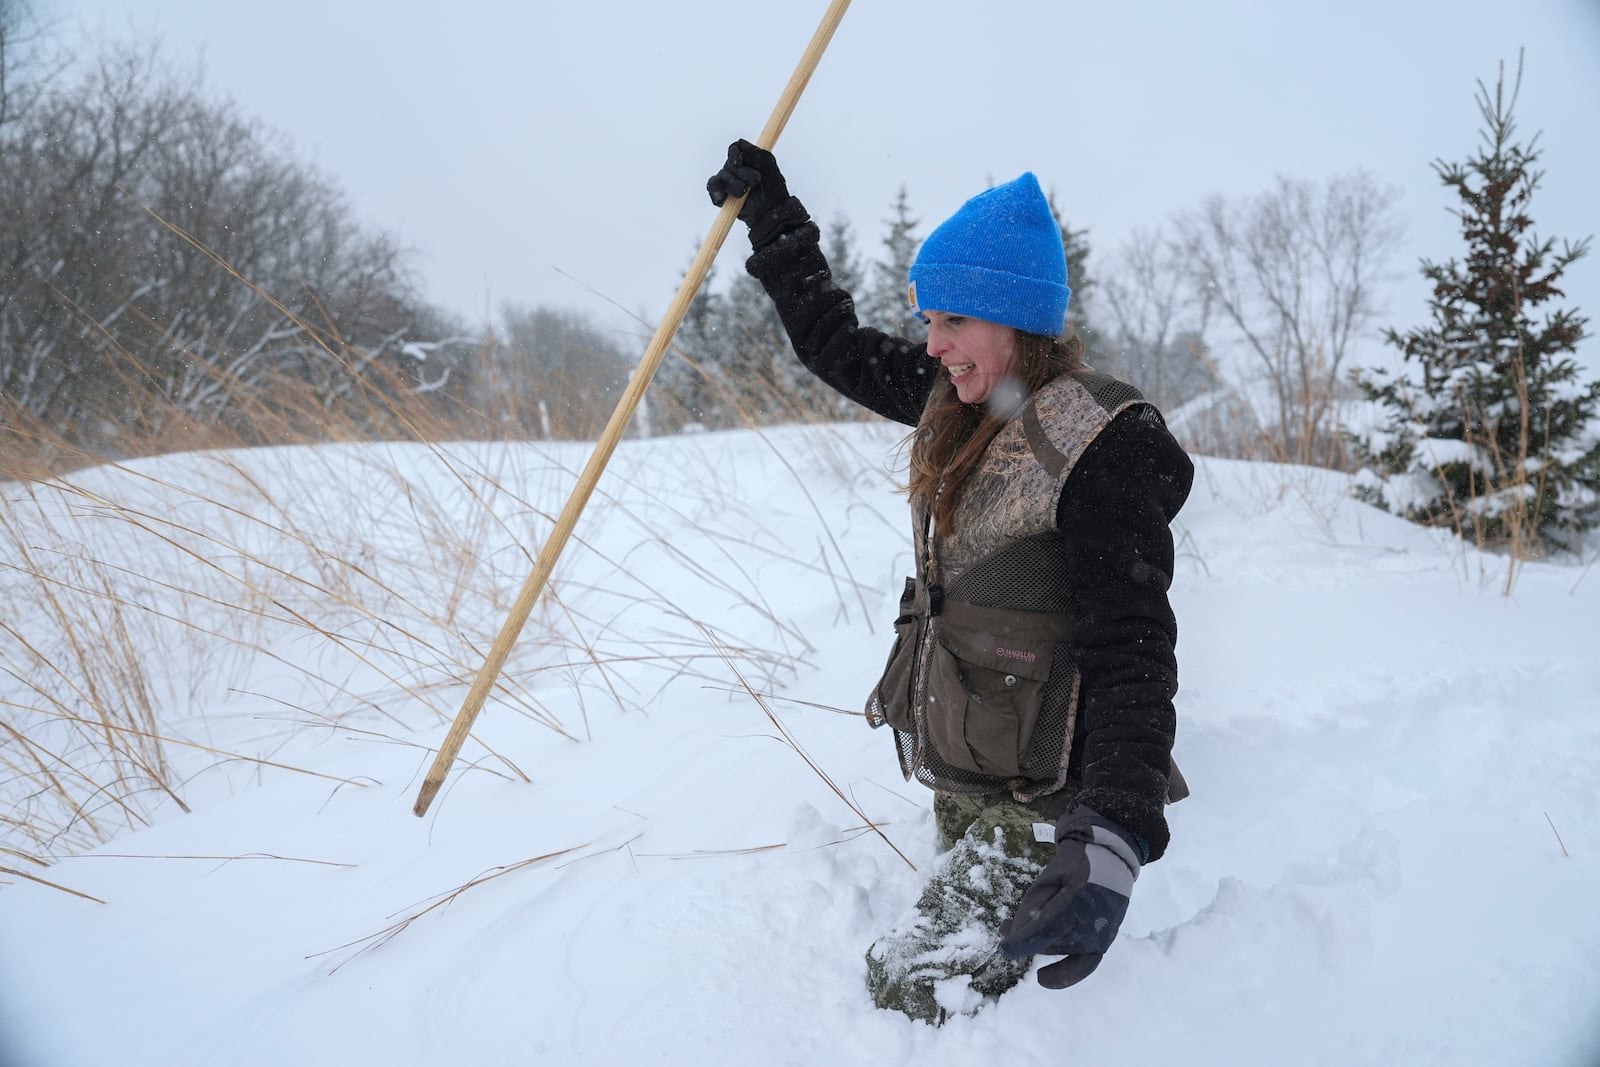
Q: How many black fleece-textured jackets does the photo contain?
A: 1